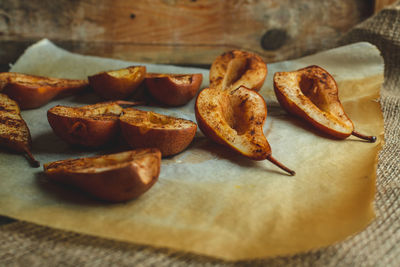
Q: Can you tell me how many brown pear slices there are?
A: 10